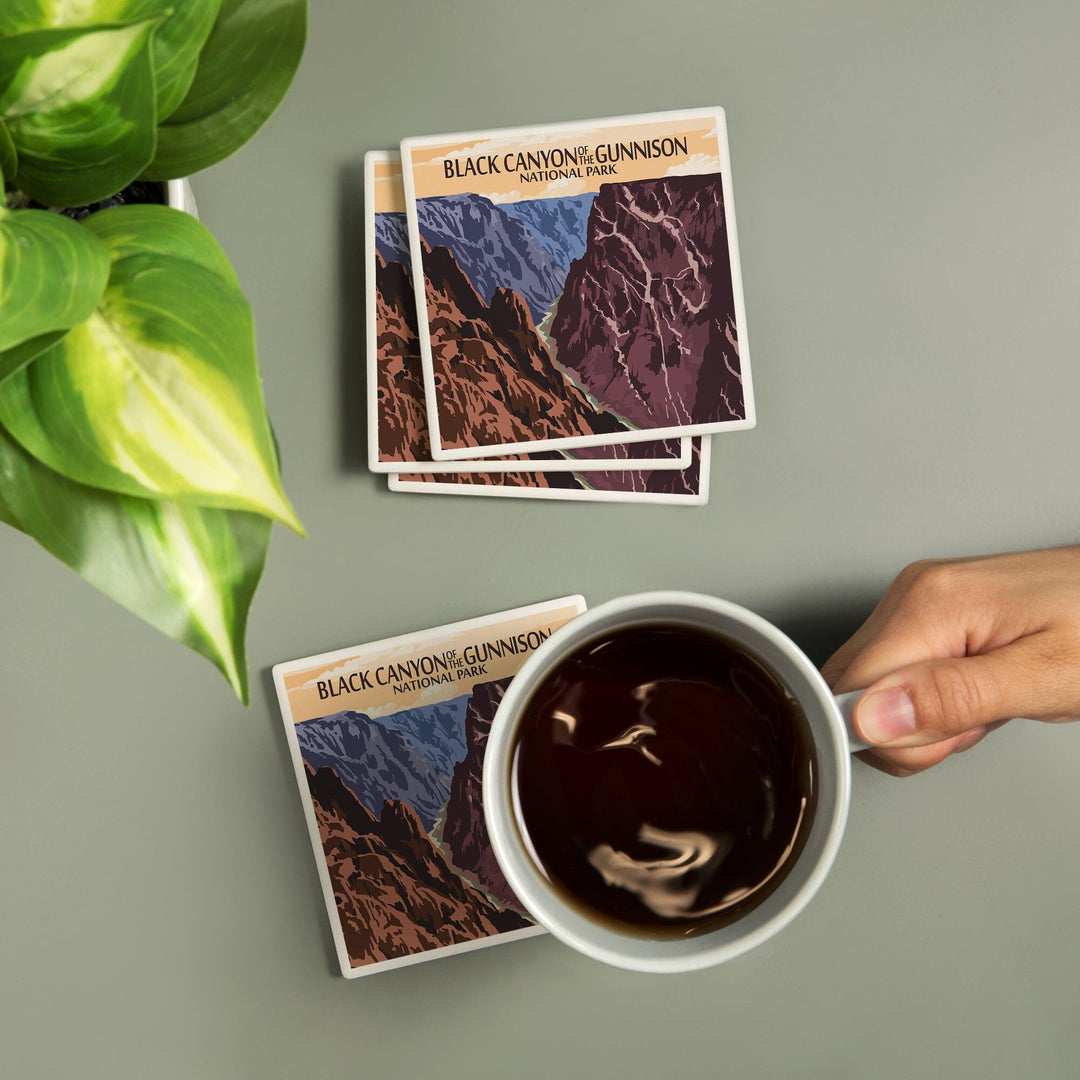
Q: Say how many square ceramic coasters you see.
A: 4